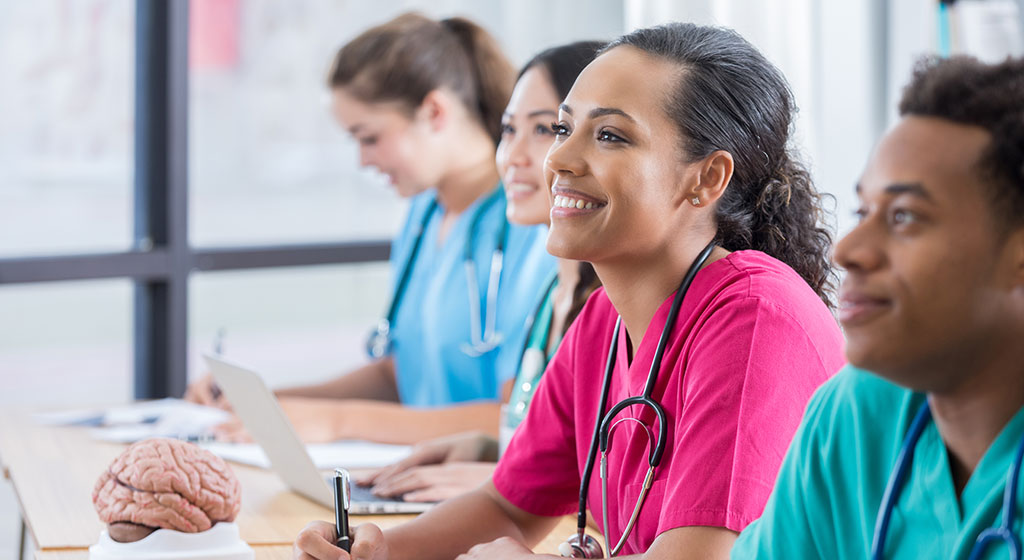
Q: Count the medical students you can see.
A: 4